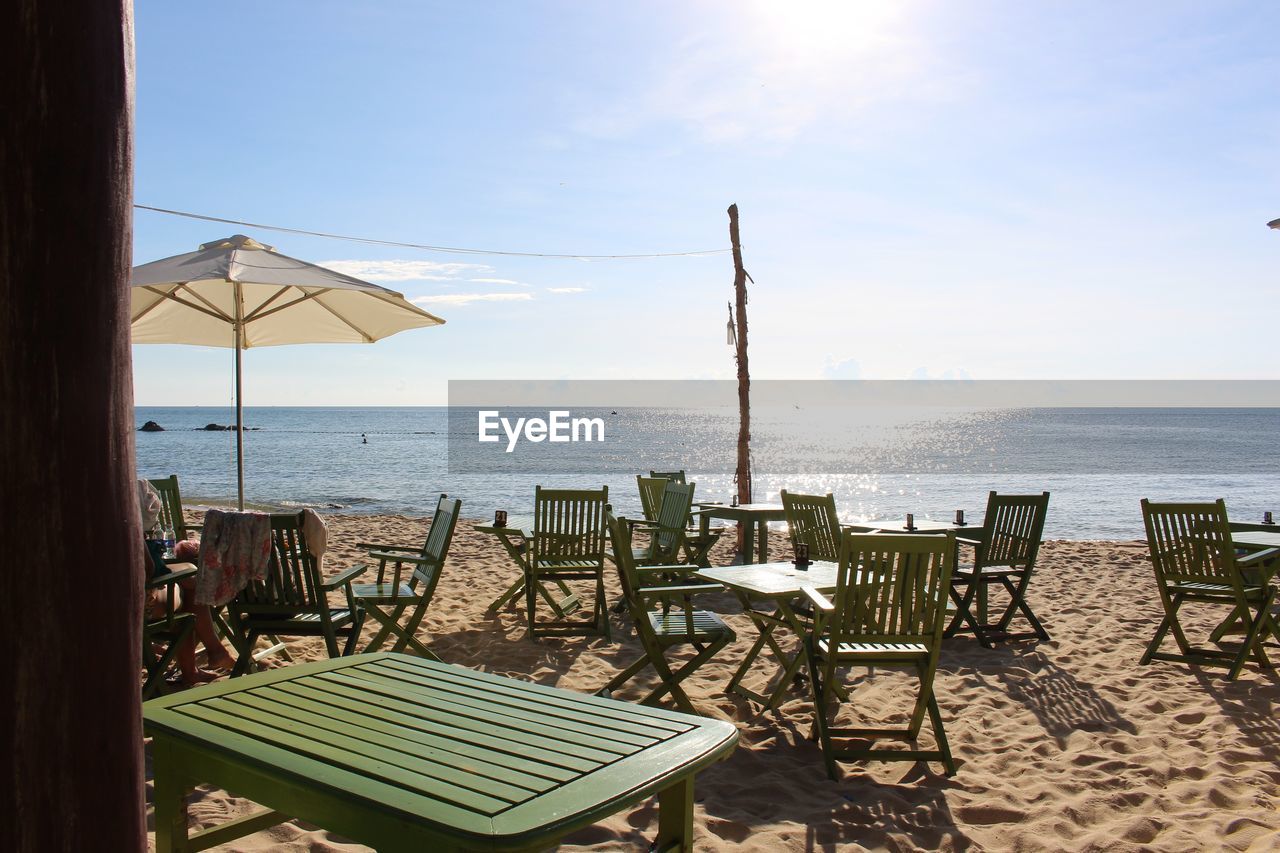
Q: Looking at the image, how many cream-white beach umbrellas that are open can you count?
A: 1